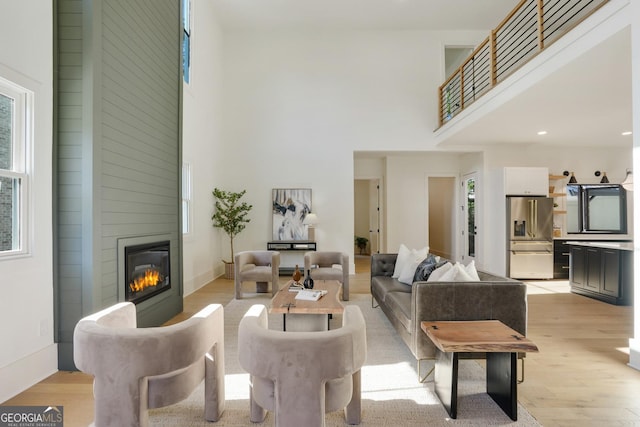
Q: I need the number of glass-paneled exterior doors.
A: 1